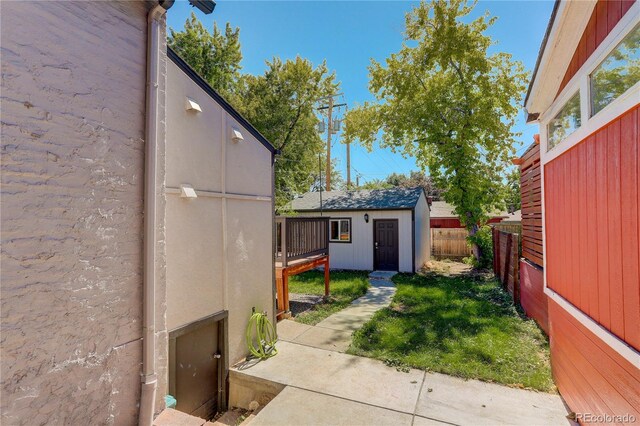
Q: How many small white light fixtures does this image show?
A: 3